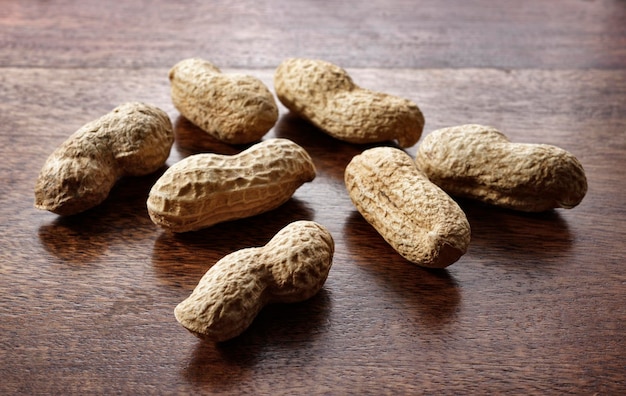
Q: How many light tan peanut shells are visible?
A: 7